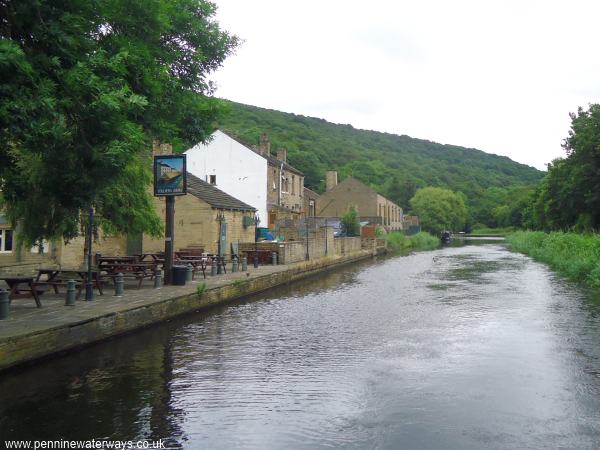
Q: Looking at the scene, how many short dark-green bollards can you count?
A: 9